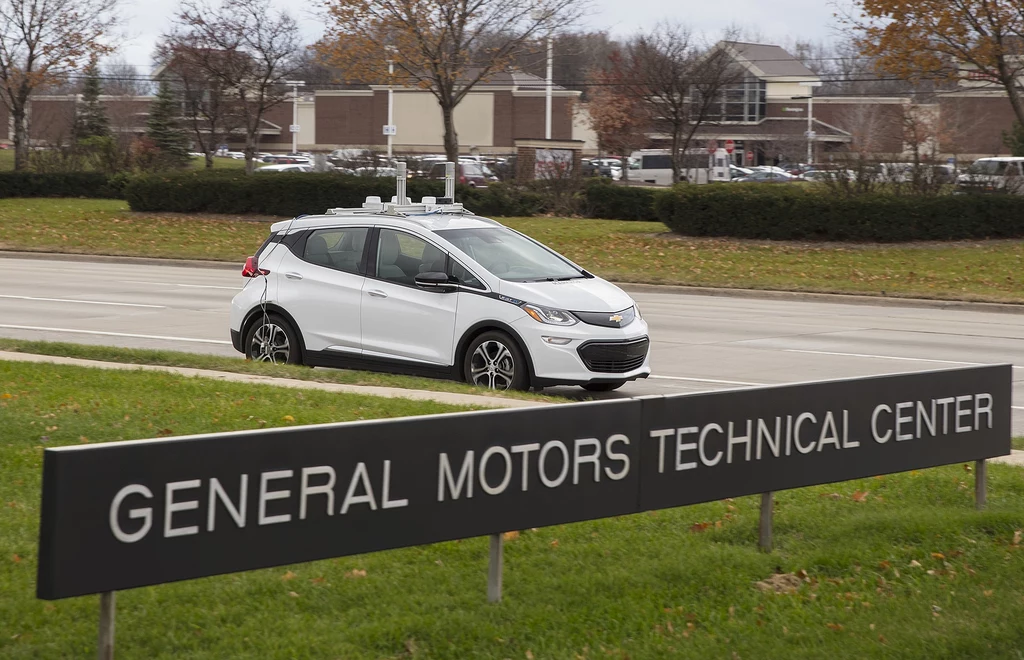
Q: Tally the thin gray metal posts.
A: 4